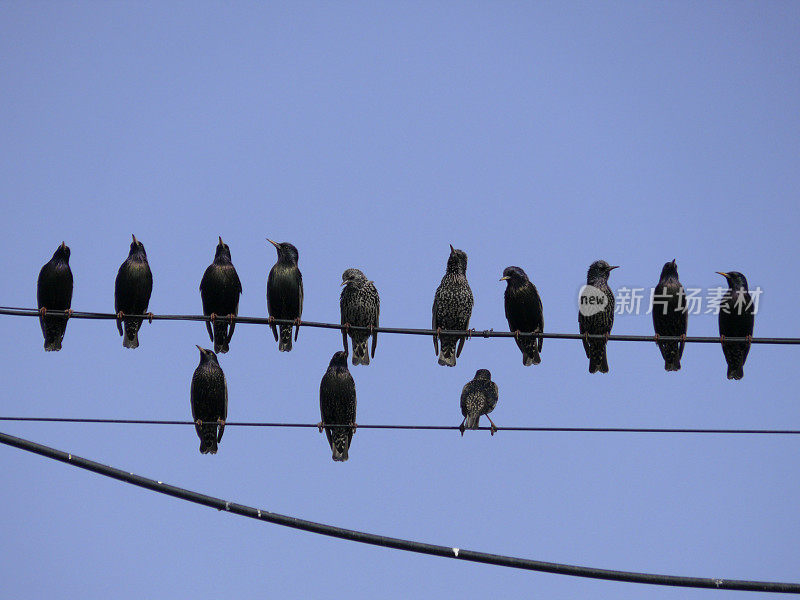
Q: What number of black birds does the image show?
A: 13